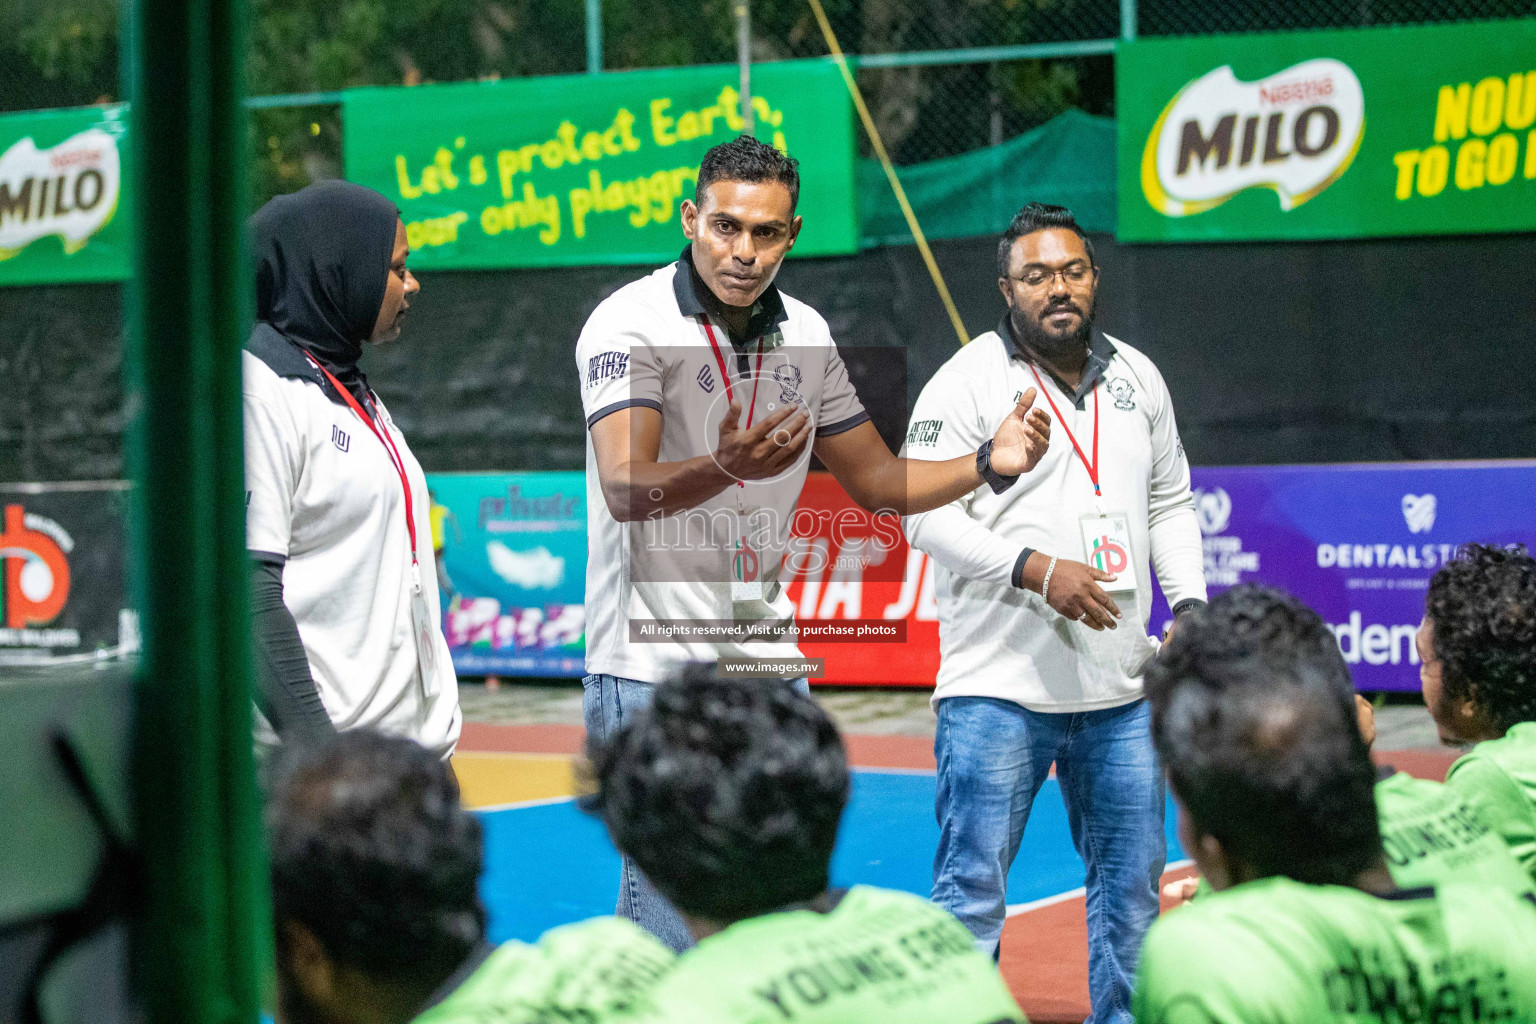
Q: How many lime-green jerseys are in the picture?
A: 5